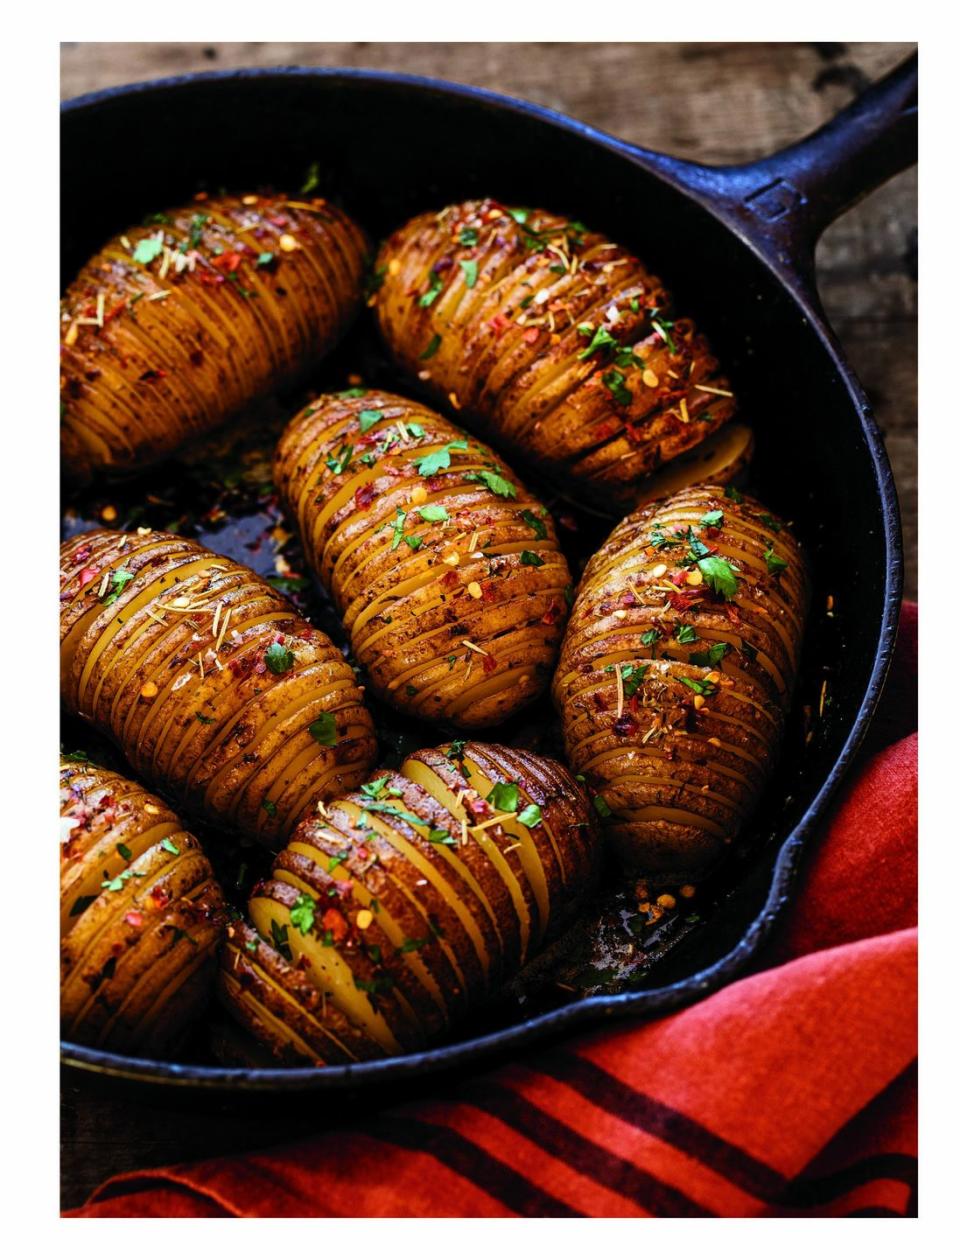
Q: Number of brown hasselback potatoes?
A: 7